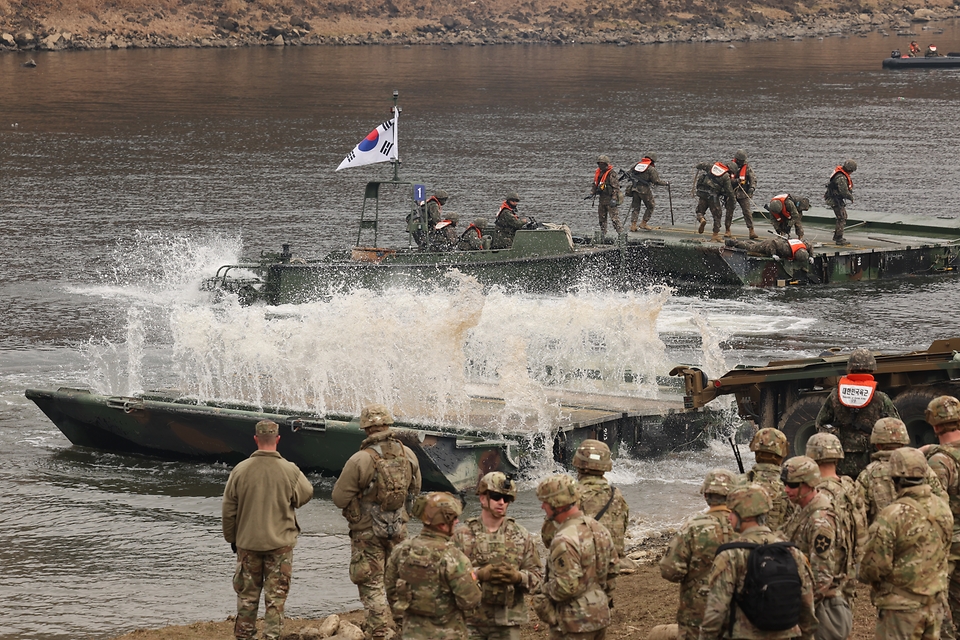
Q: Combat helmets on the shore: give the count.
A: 14